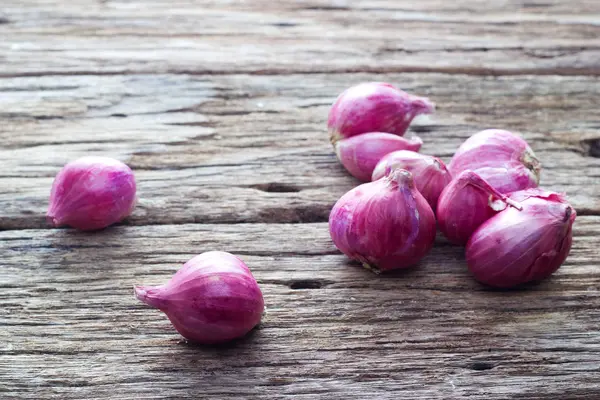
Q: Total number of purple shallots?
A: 9